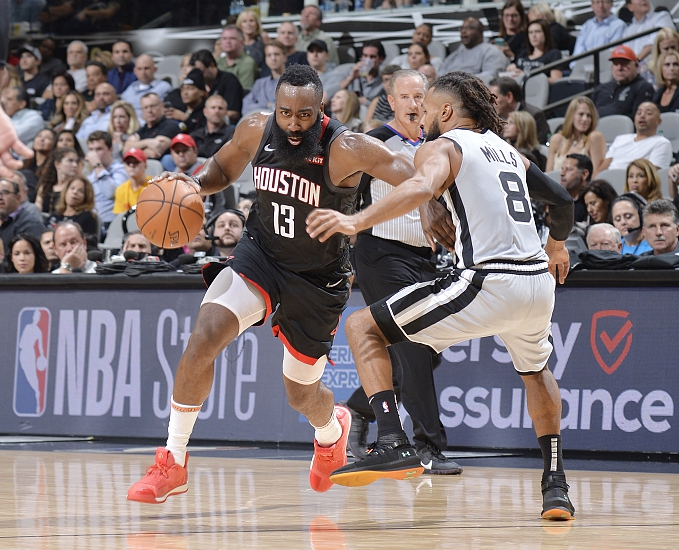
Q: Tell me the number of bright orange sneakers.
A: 2